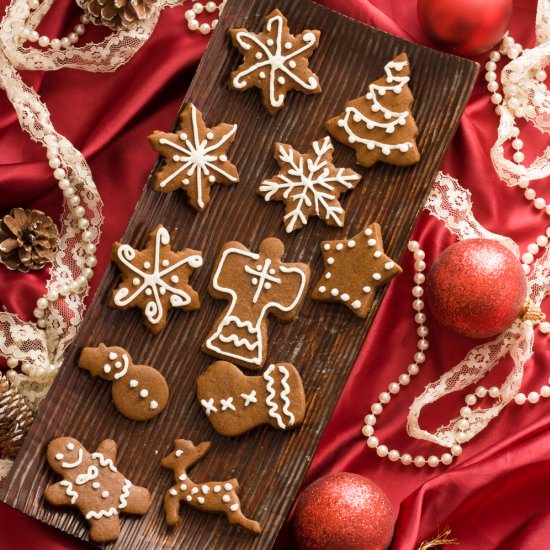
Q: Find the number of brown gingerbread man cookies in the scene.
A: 1